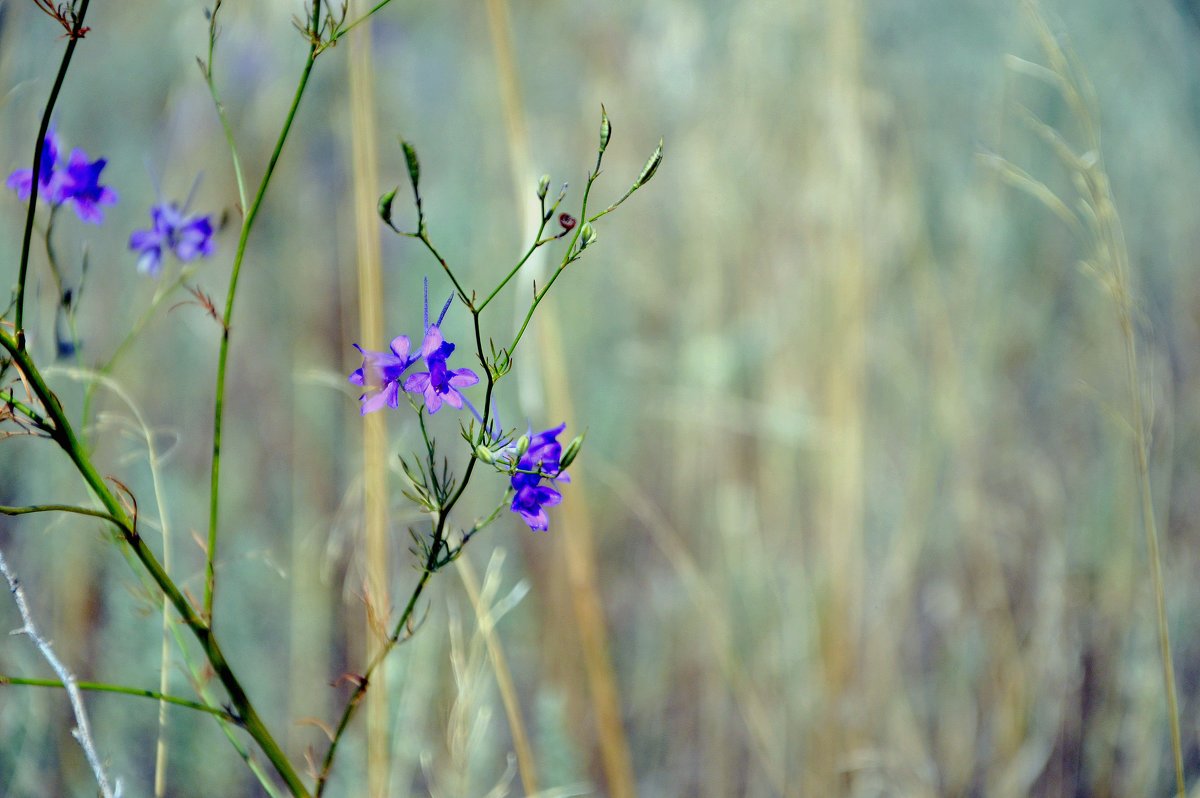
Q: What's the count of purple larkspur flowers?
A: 8